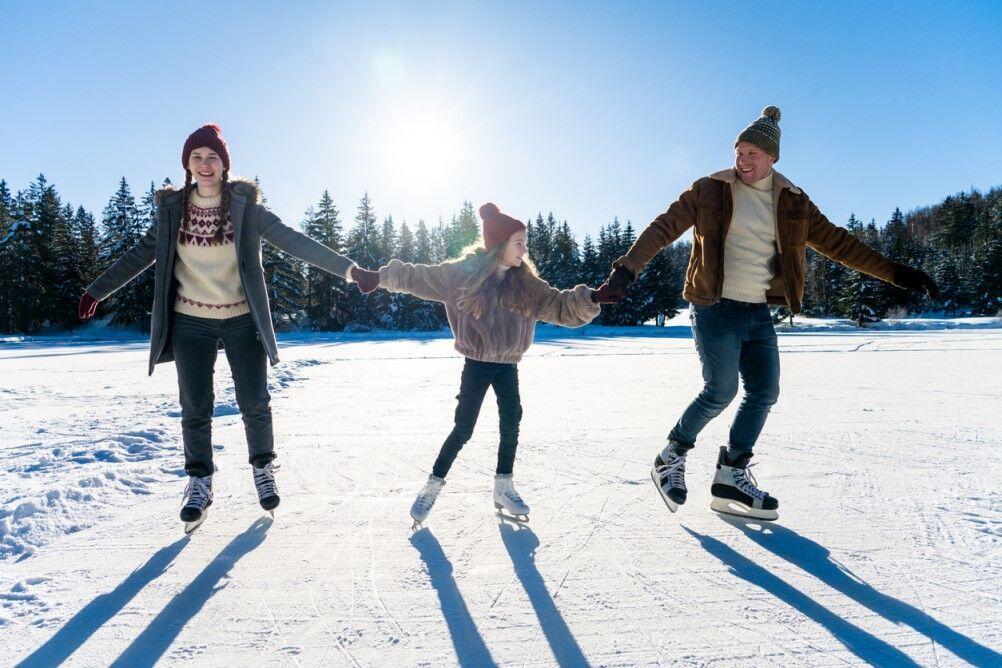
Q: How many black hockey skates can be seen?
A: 4